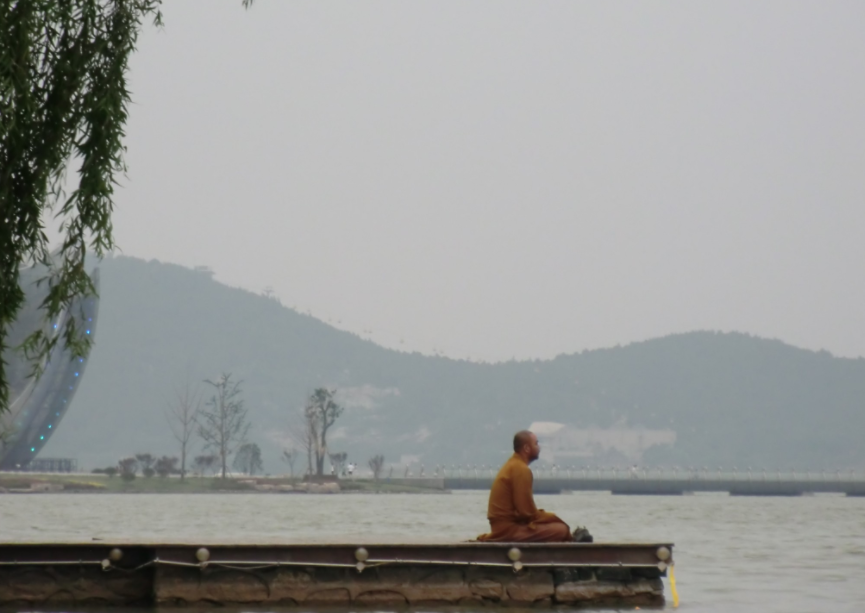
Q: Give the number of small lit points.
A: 11